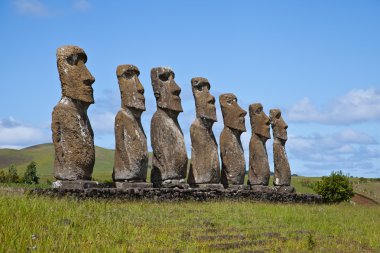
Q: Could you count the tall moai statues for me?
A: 7